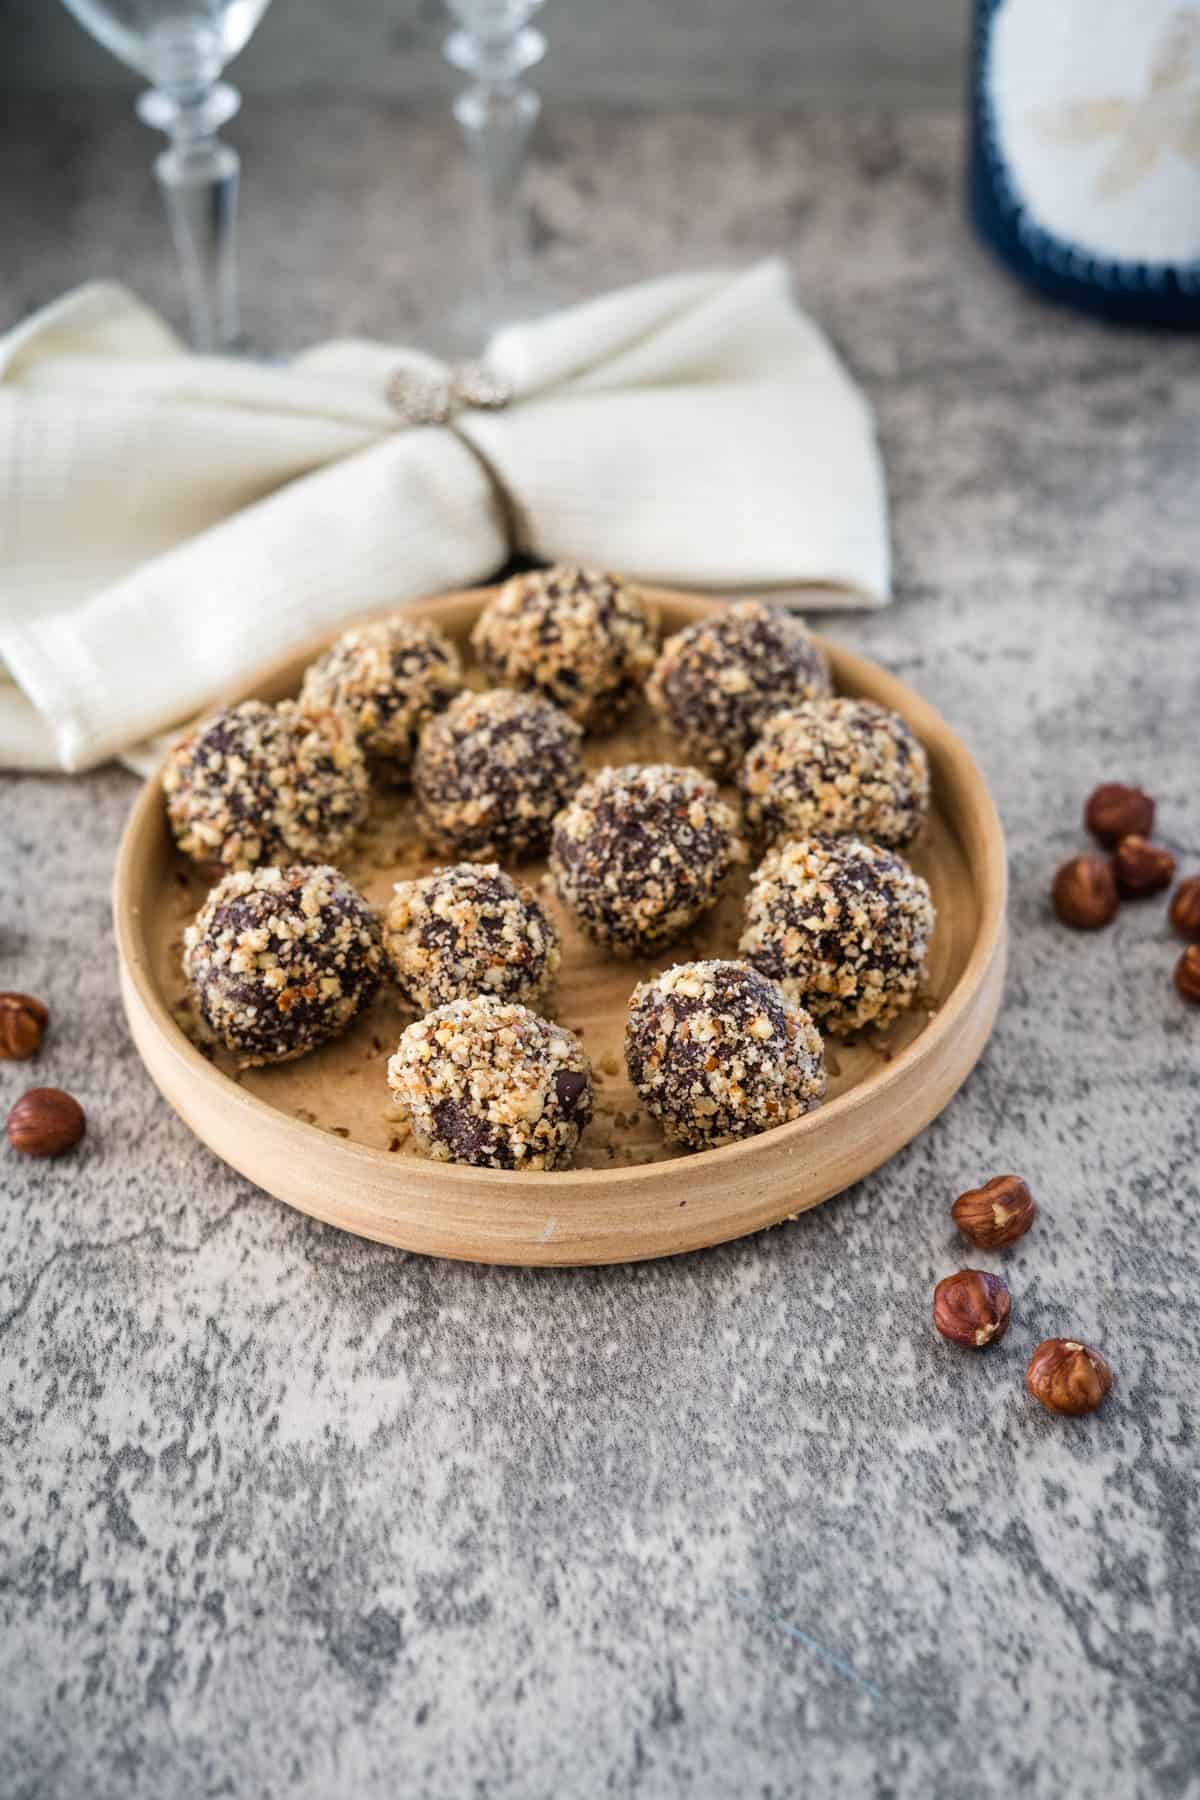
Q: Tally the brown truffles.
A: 12